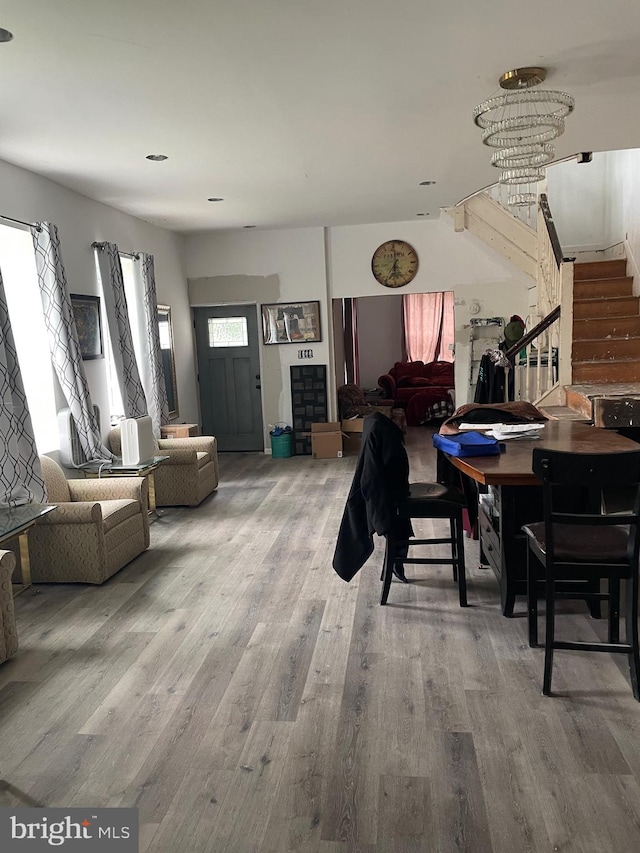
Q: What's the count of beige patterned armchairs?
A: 3